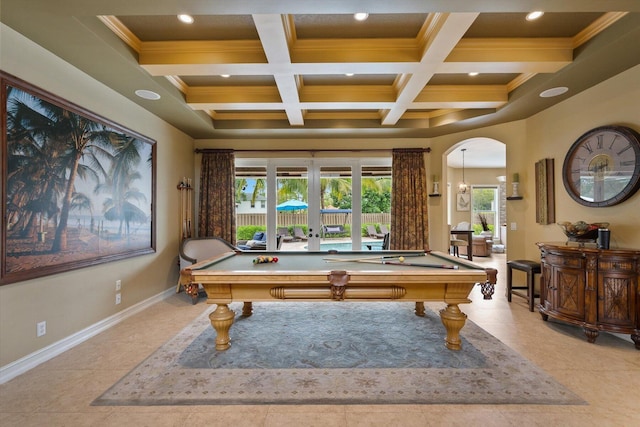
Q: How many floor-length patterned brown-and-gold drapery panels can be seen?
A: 2